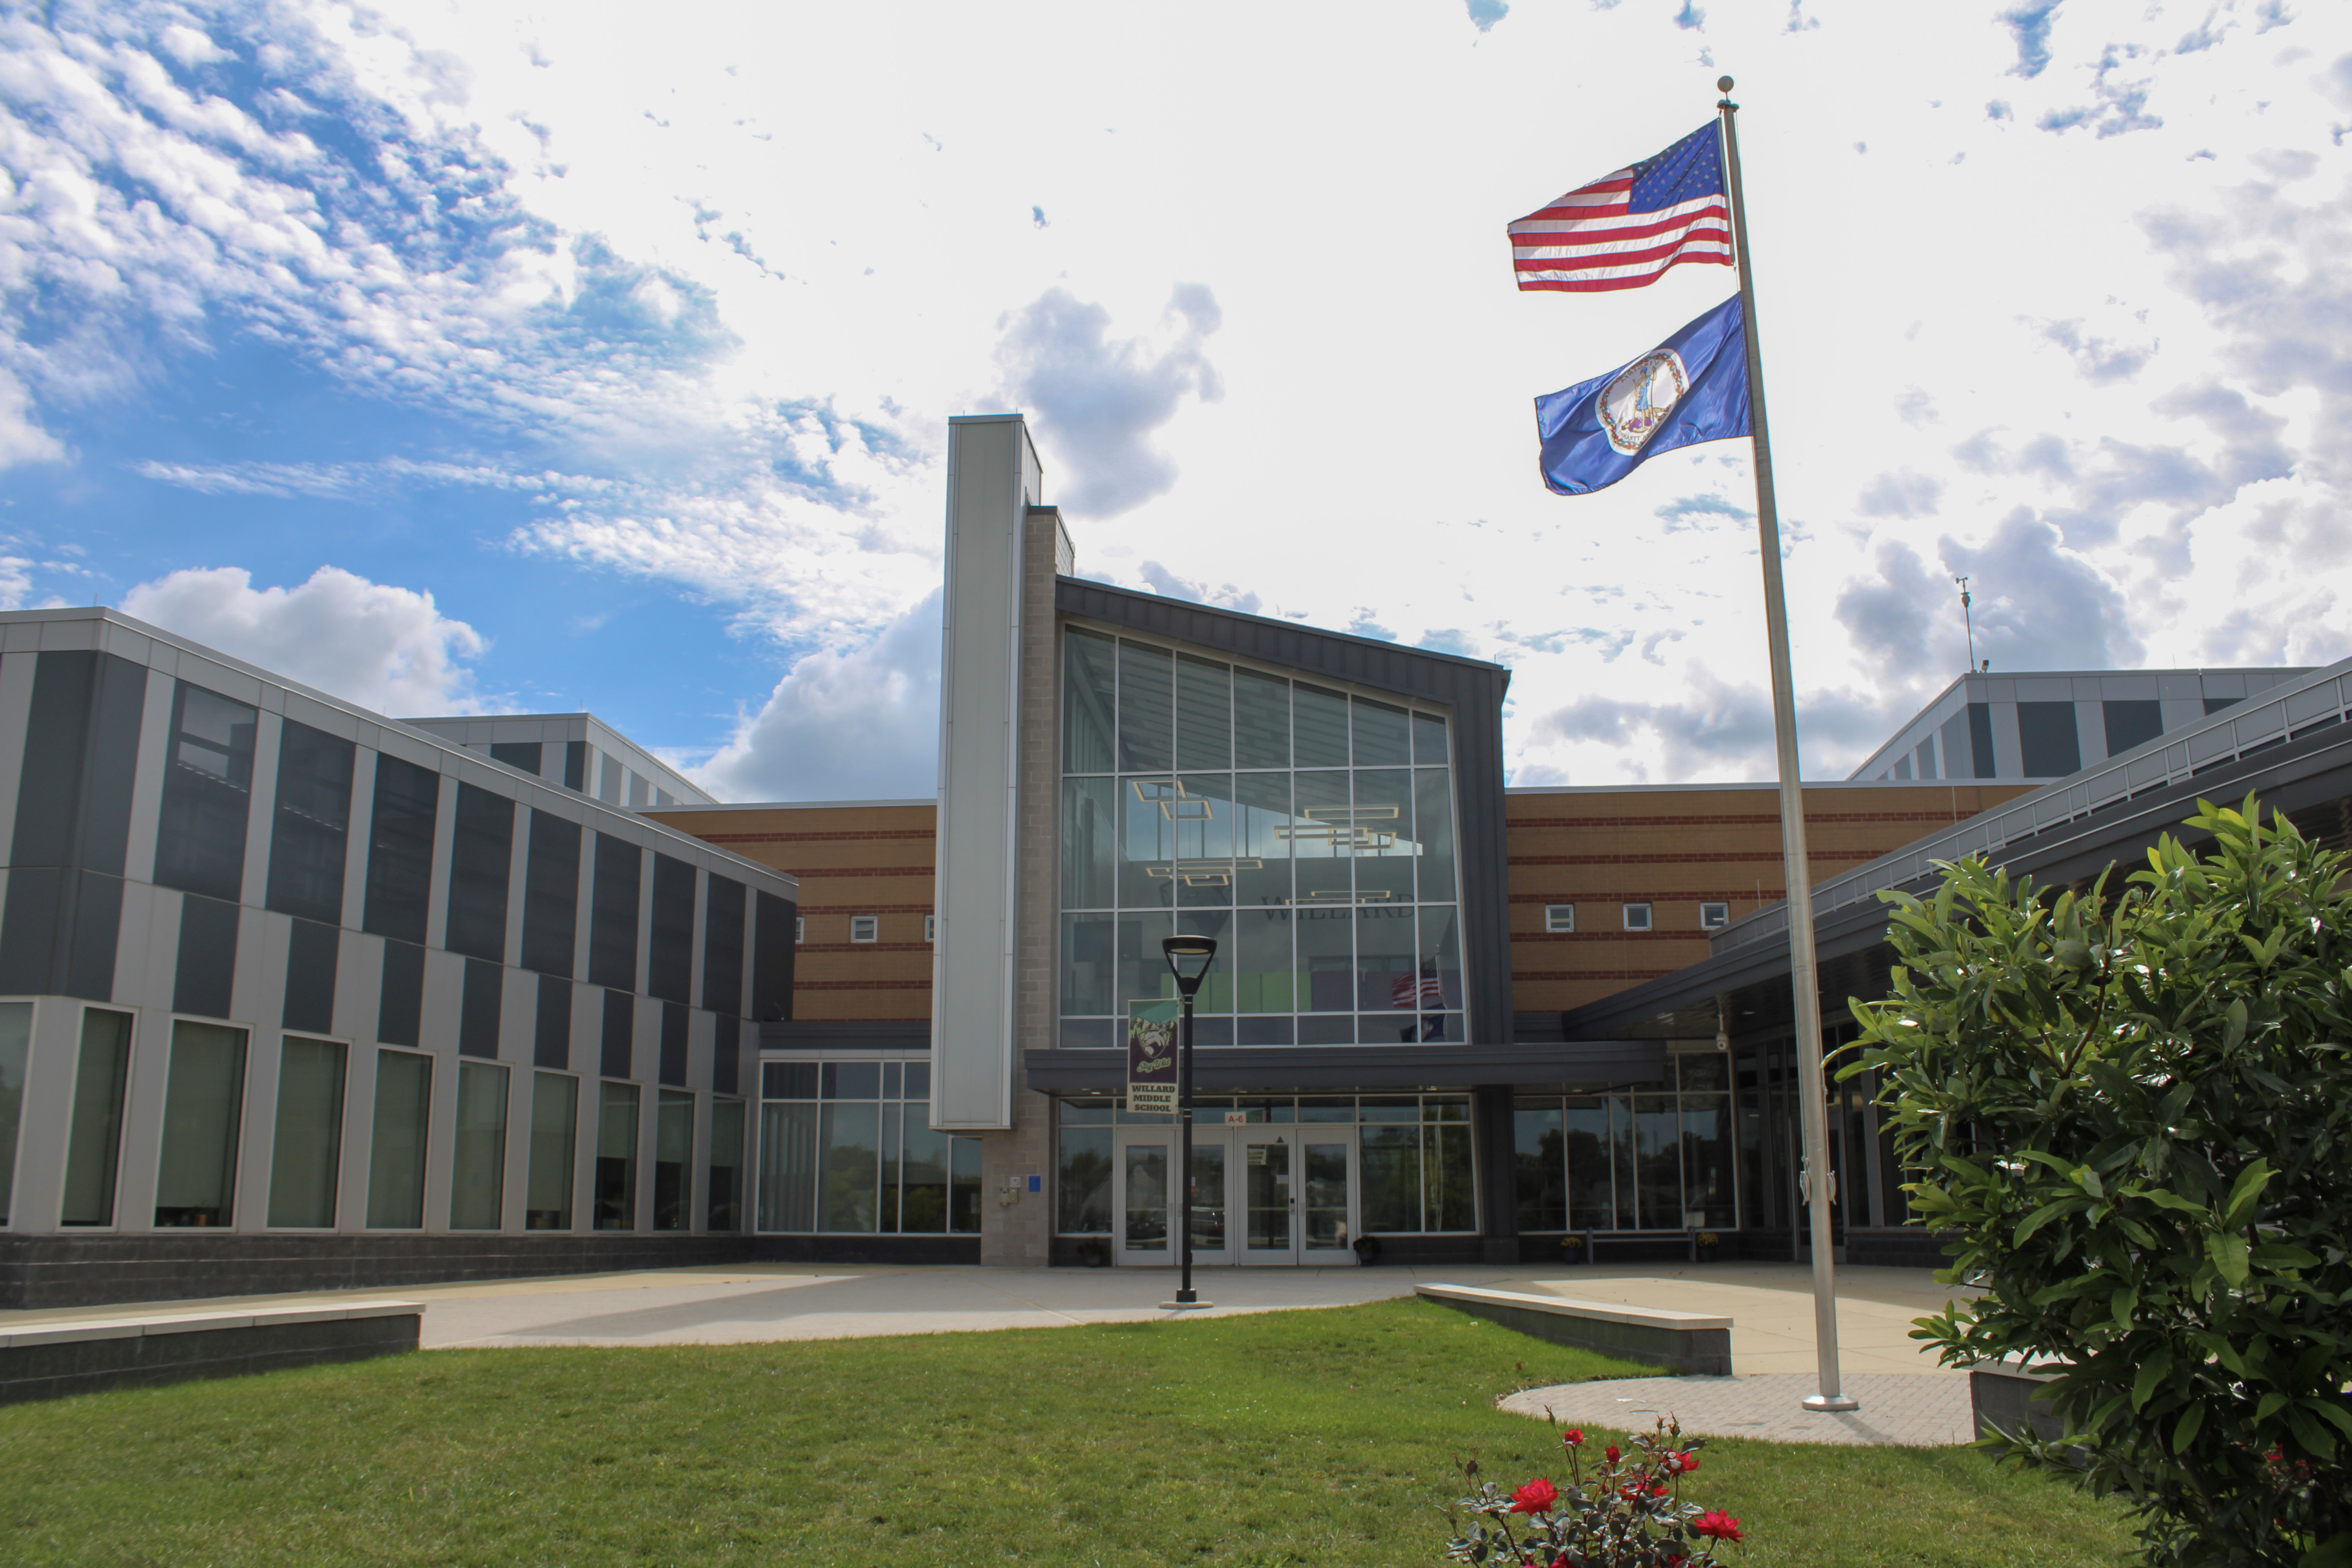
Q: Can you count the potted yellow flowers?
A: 2